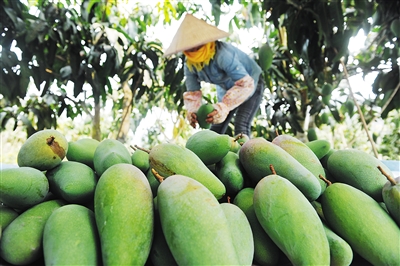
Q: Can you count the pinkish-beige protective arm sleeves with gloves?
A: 2